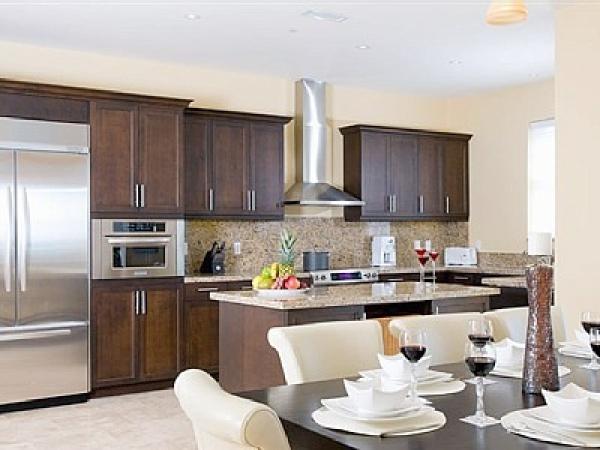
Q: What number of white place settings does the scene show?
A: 5